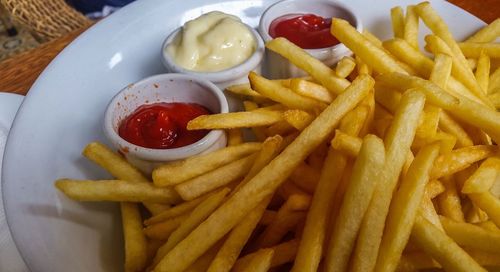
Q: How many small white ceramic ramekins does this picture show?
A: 3